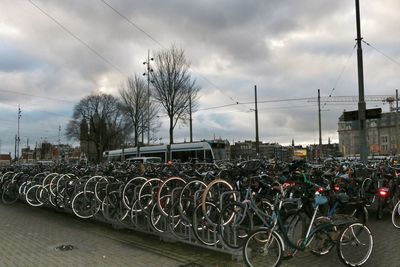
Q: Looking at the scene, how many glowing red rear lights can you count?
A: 3